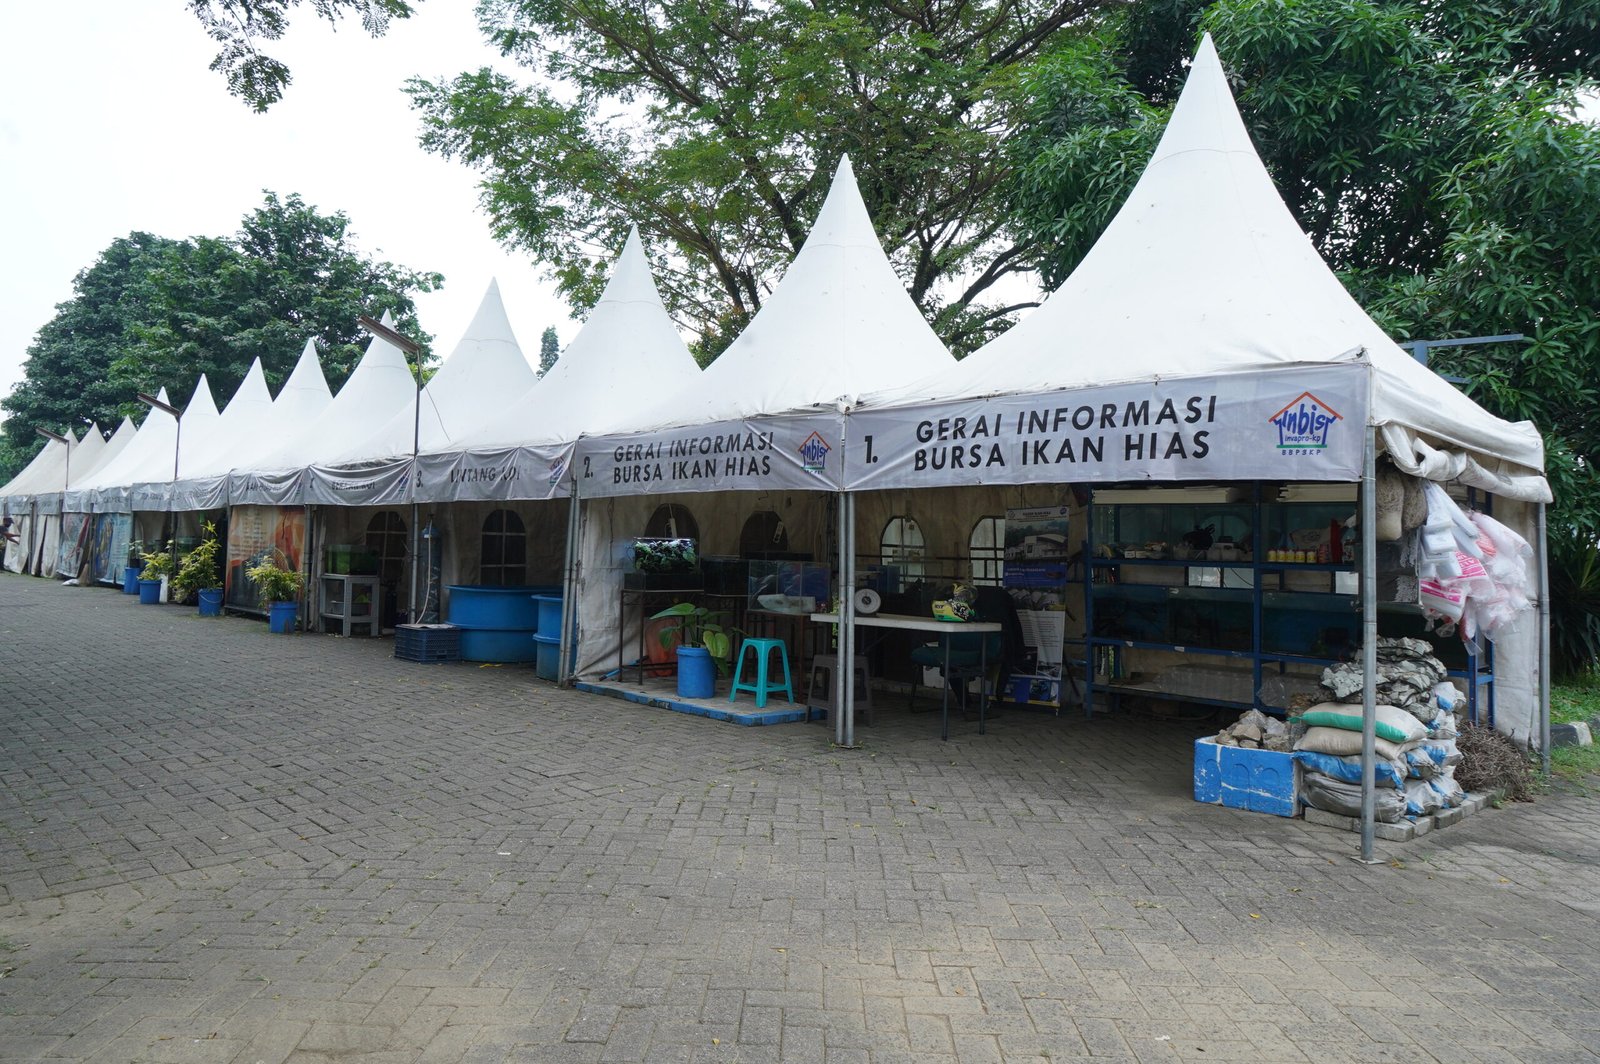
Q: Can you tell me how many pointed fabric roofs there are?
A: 12